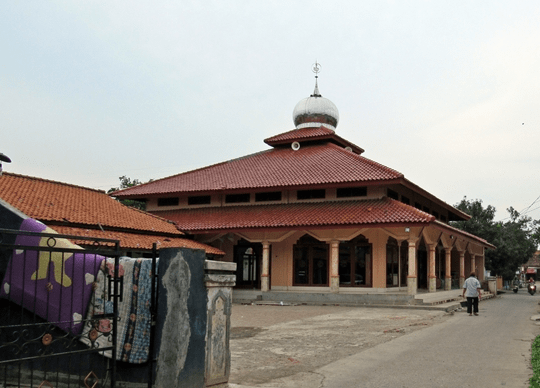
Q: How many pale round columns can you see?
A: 7